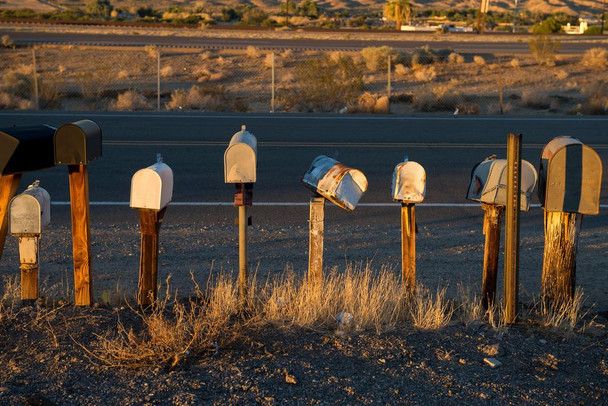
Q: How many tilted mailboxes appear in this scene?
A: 1